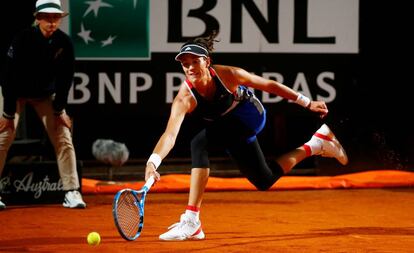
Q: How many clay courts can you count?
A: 1